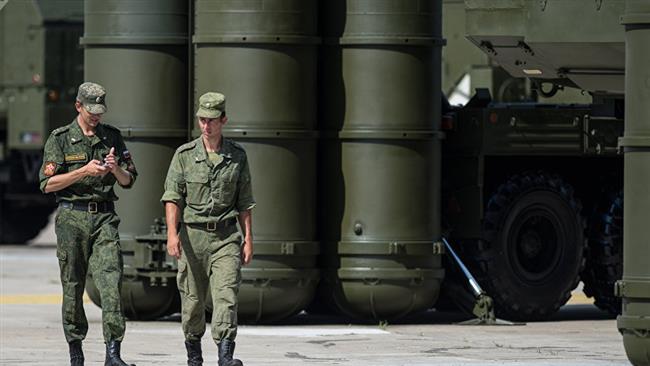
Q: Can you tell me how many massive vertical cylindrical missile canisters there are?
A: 4